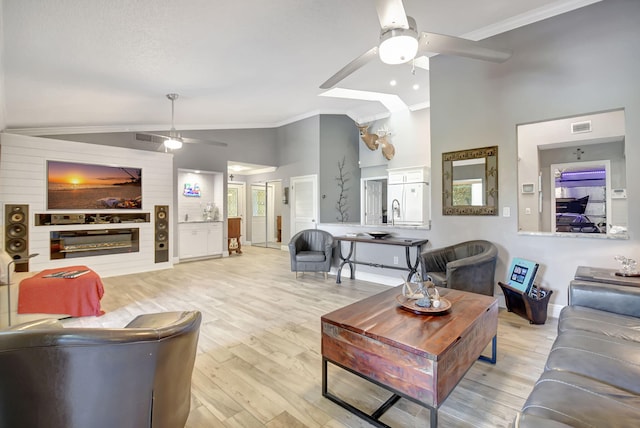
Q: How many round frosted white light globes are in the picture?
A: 2